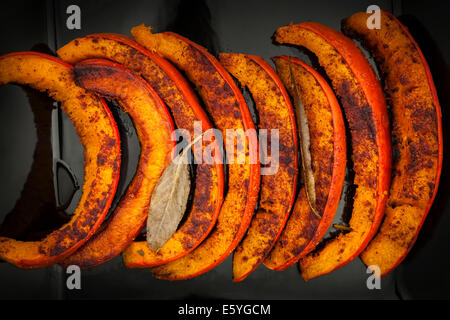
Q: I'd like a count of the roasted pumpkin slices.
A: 8